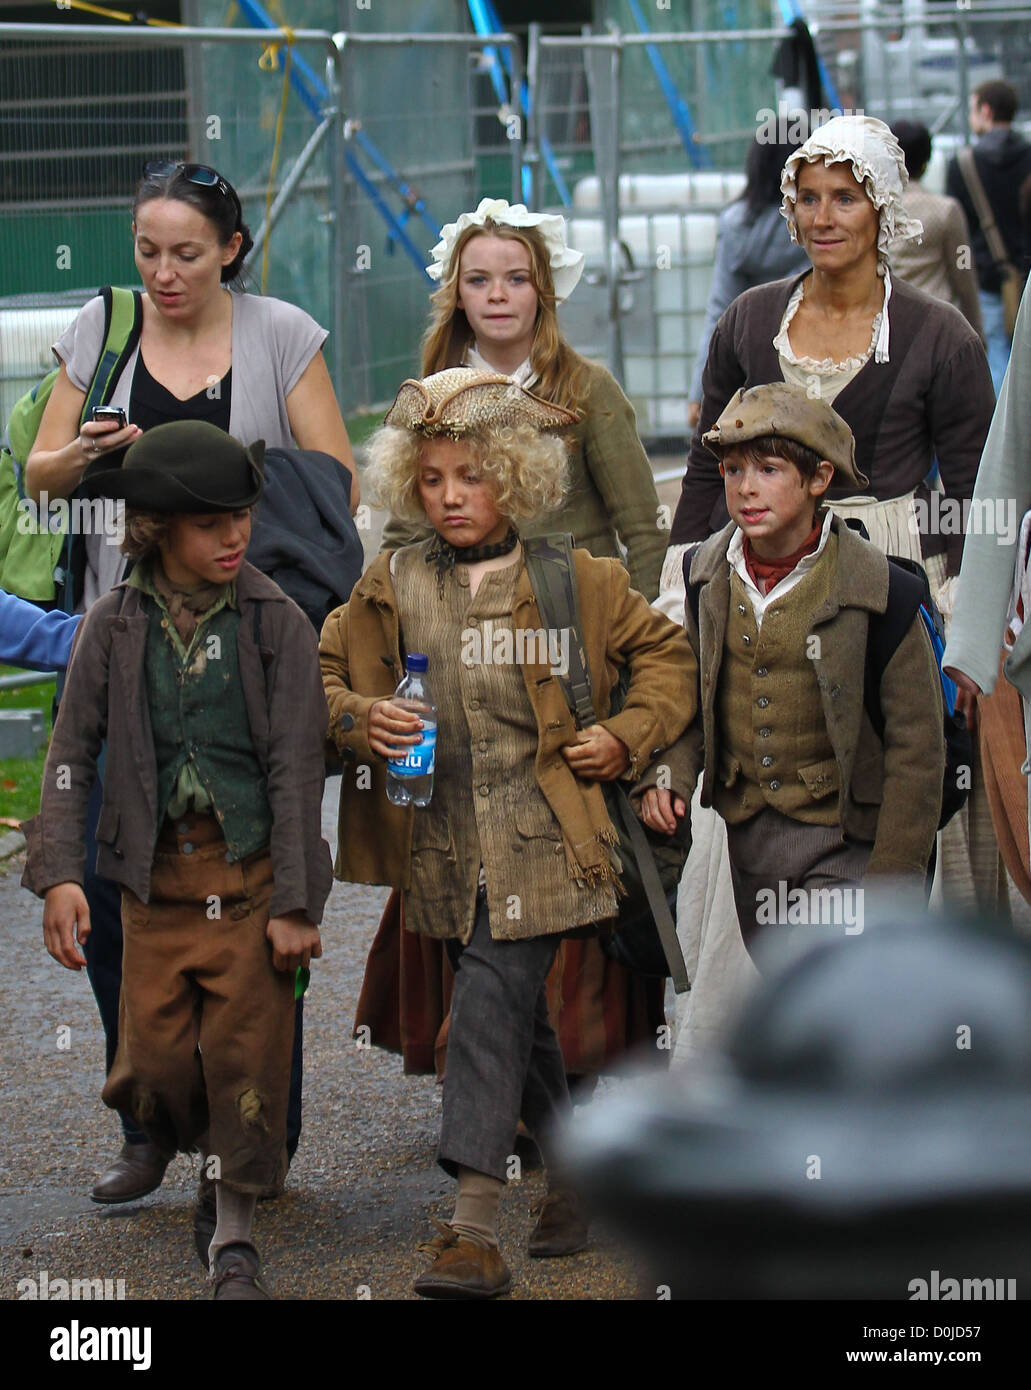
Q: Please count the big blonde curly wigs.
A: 1